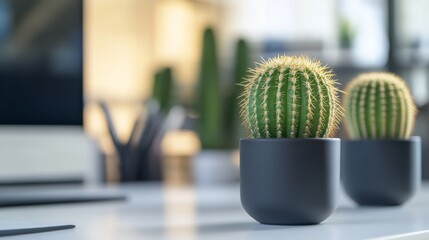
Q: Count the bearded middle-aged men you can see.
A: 0